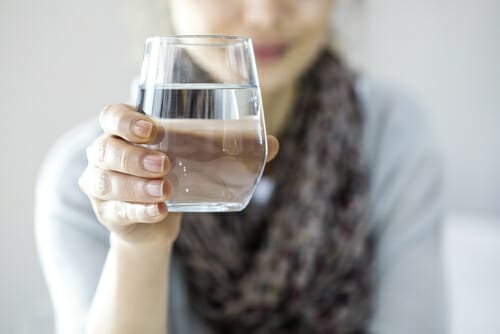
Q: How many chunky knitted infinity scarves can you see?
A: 1